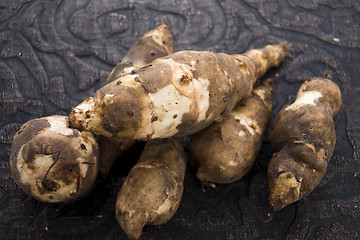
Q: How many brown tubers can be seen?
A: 6